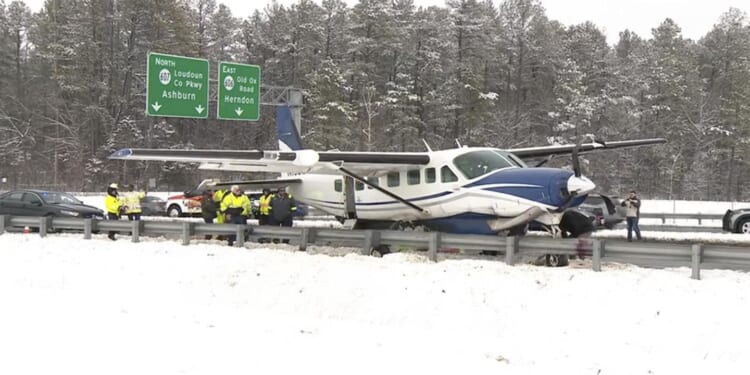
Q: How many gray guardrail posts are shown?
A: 12